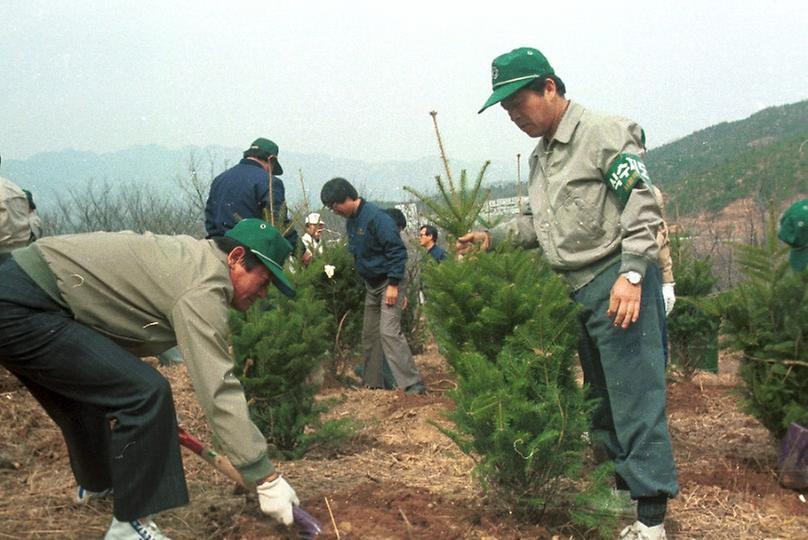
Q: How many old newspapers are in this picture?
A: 0